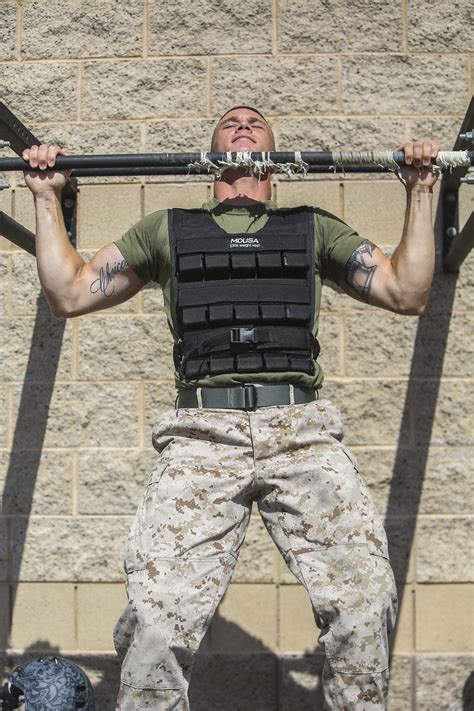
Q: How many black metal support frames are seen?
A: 2